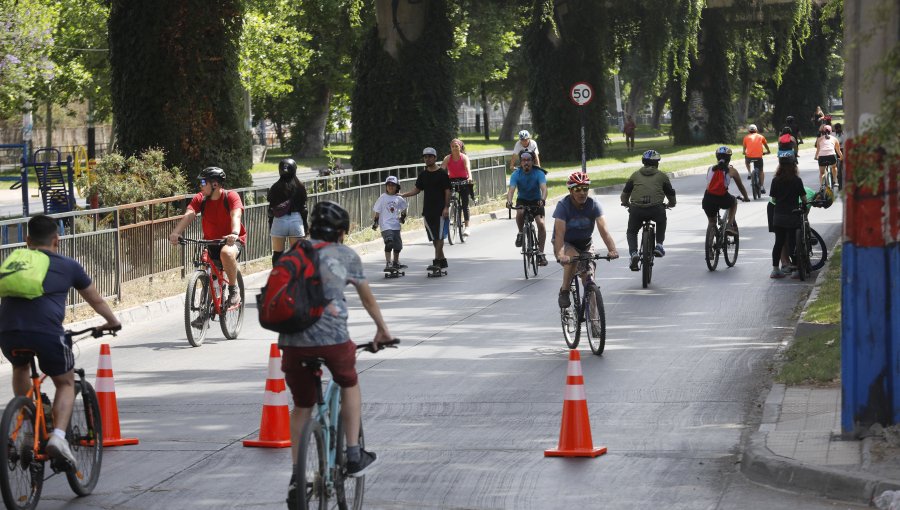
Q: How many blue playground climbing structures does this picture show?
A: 1